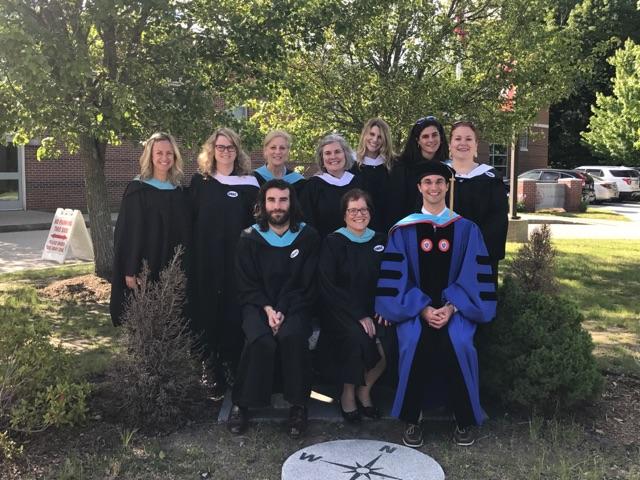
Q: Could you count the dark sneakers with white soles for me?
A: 2